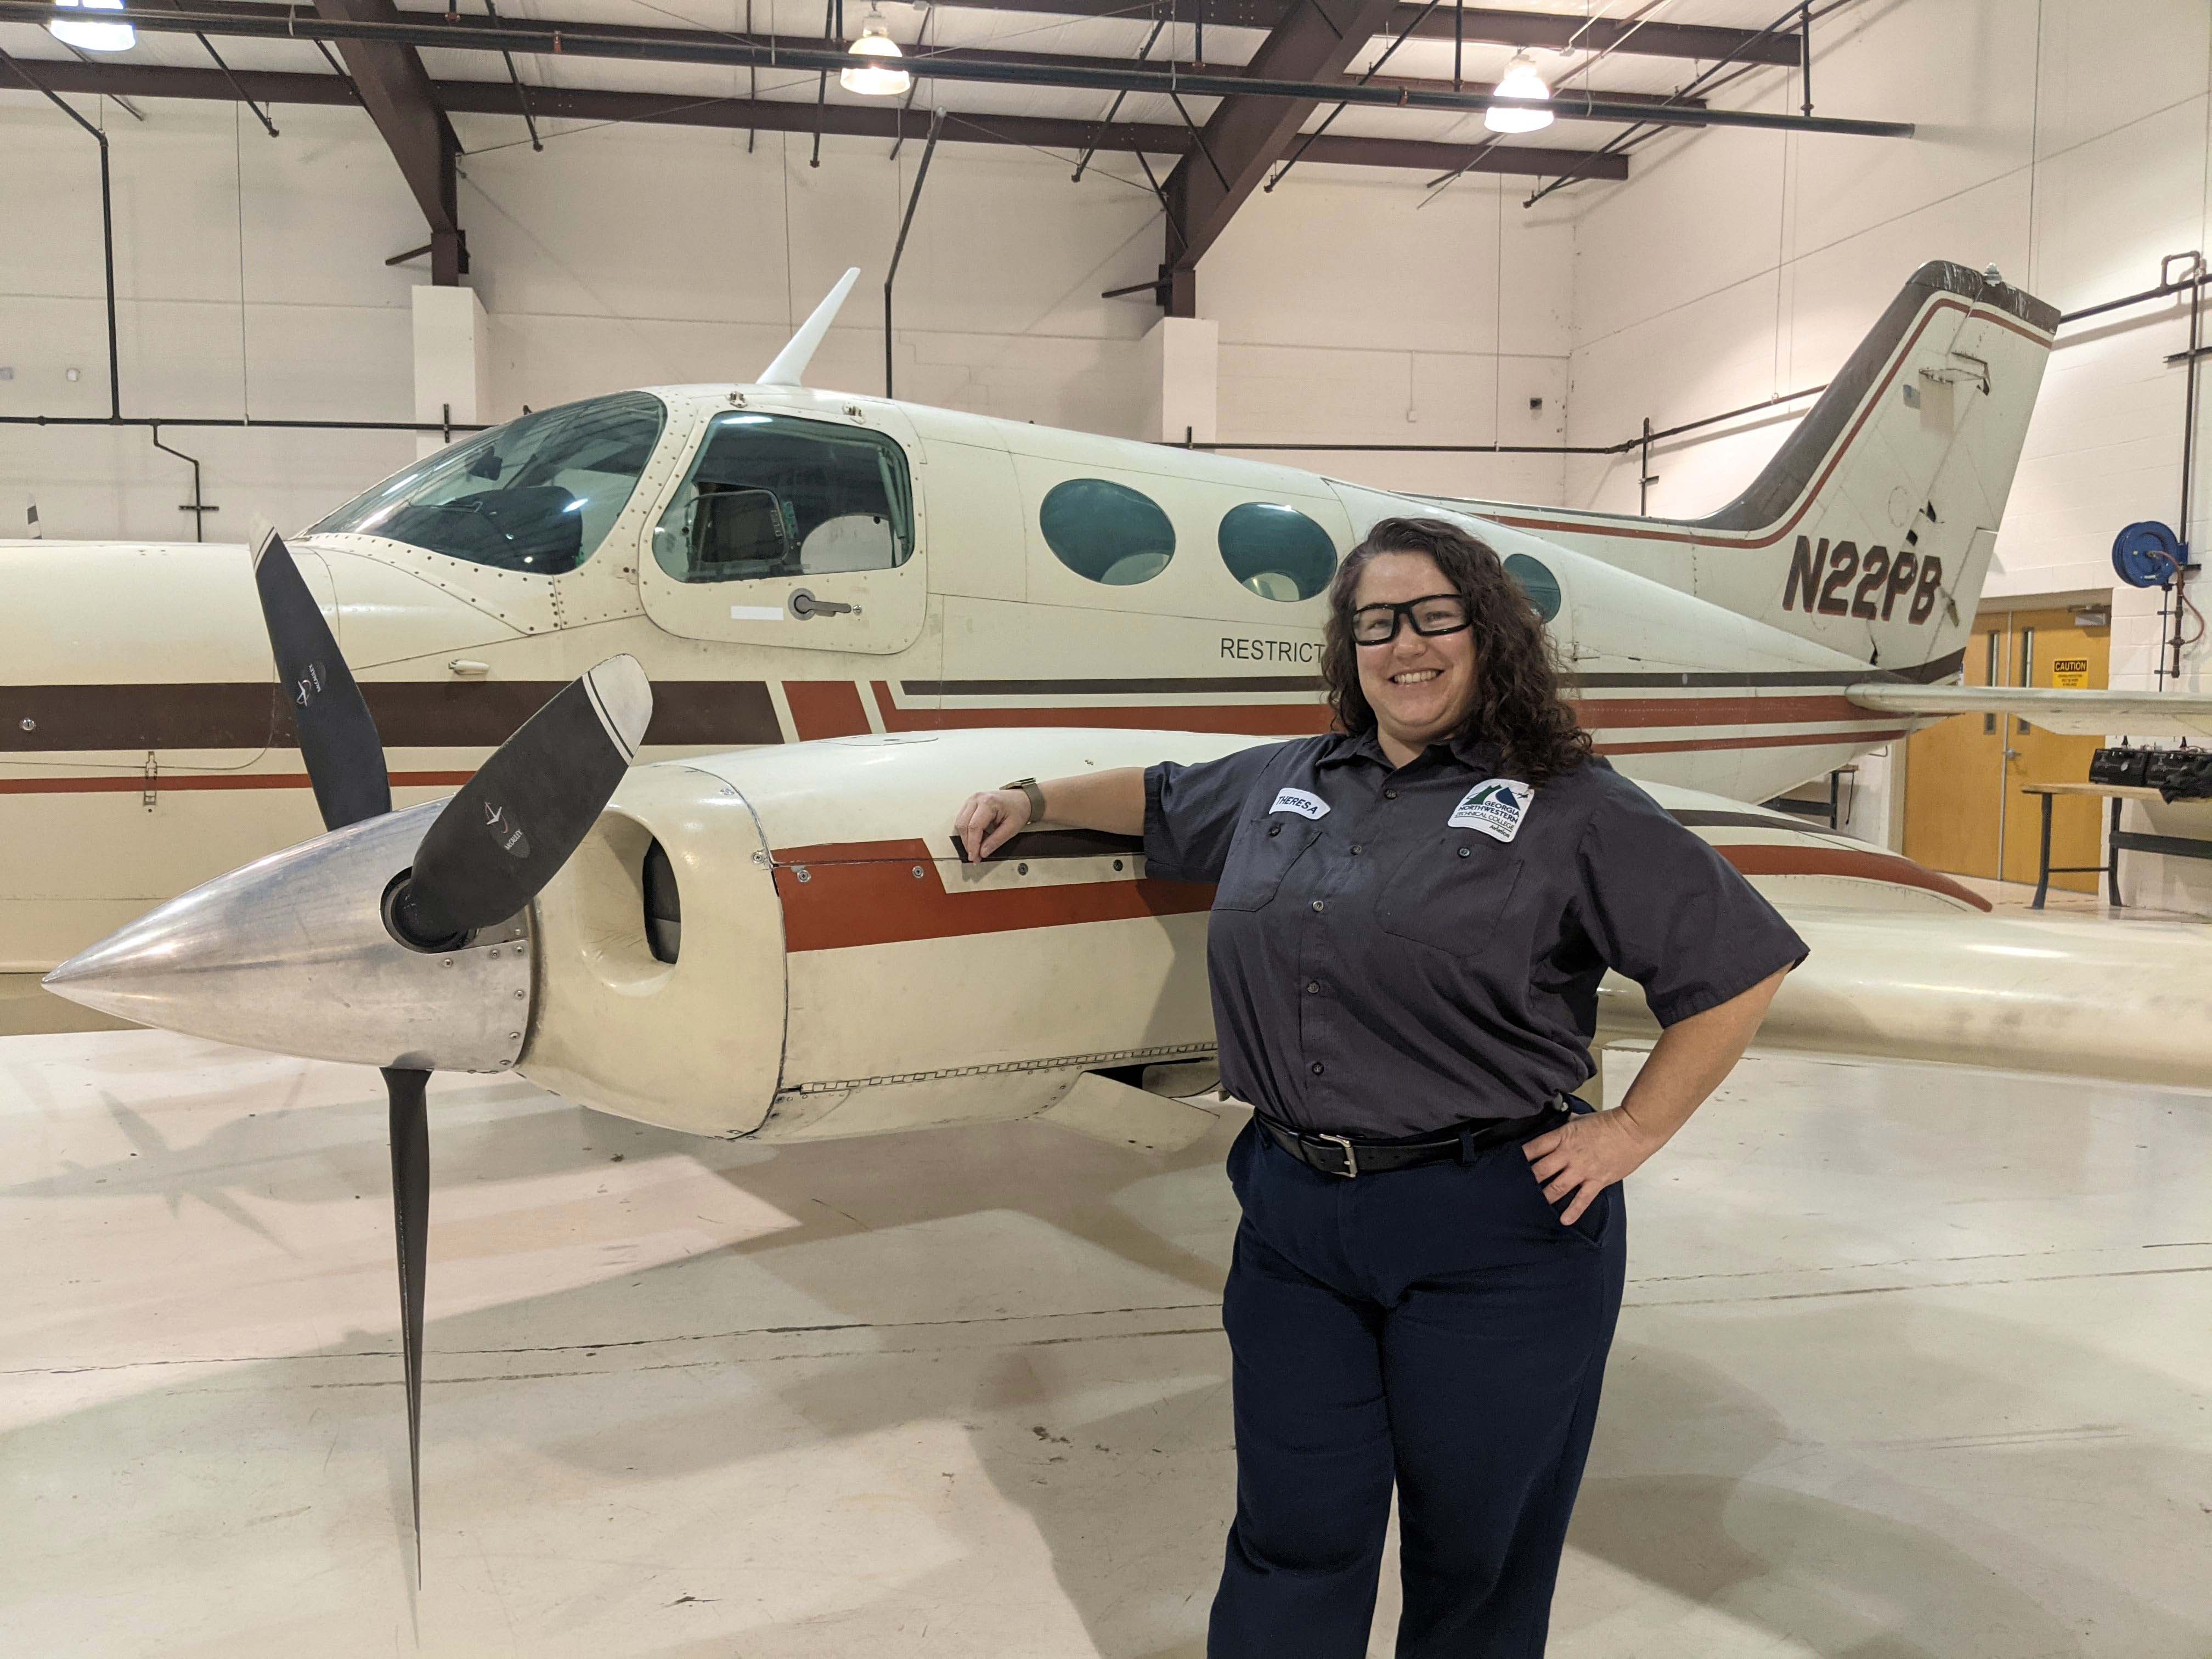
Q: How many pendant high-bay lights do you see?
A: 3